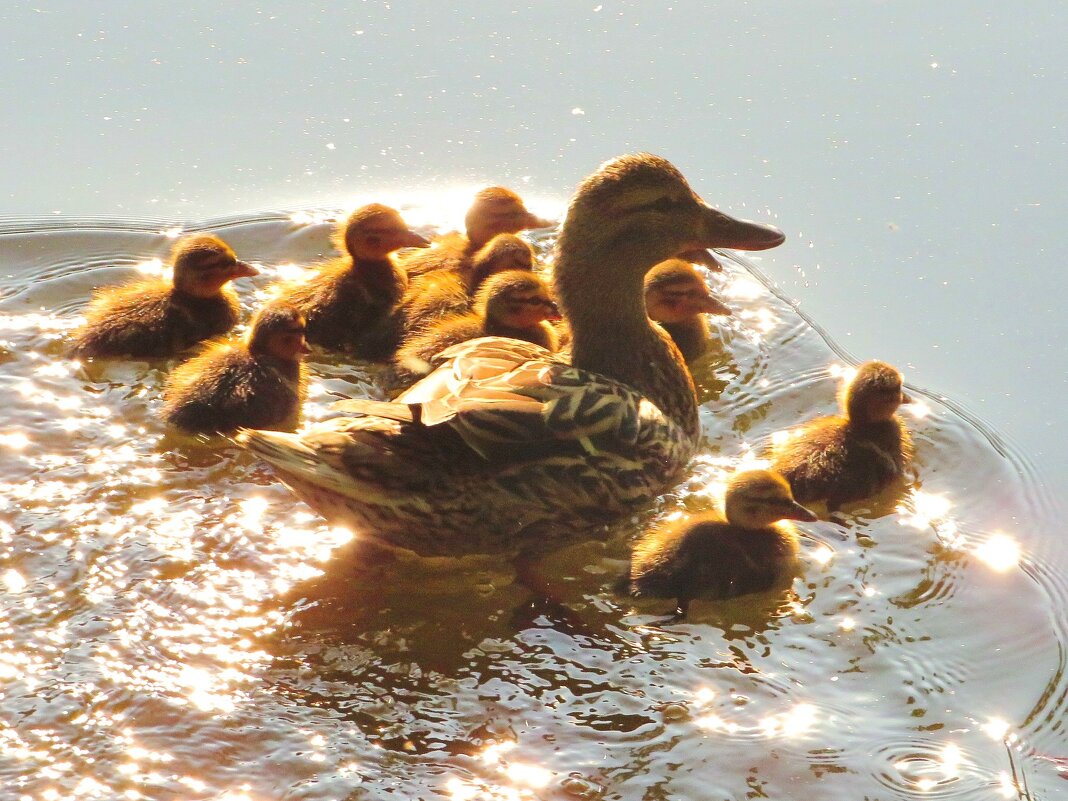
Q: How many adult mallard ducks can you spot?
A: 1